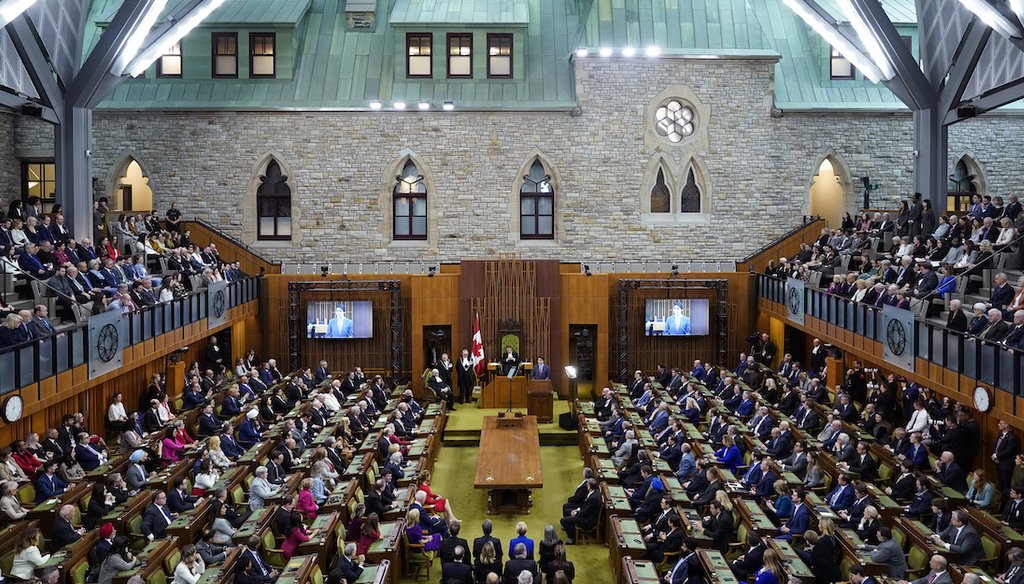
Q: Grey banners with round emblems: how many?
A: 4